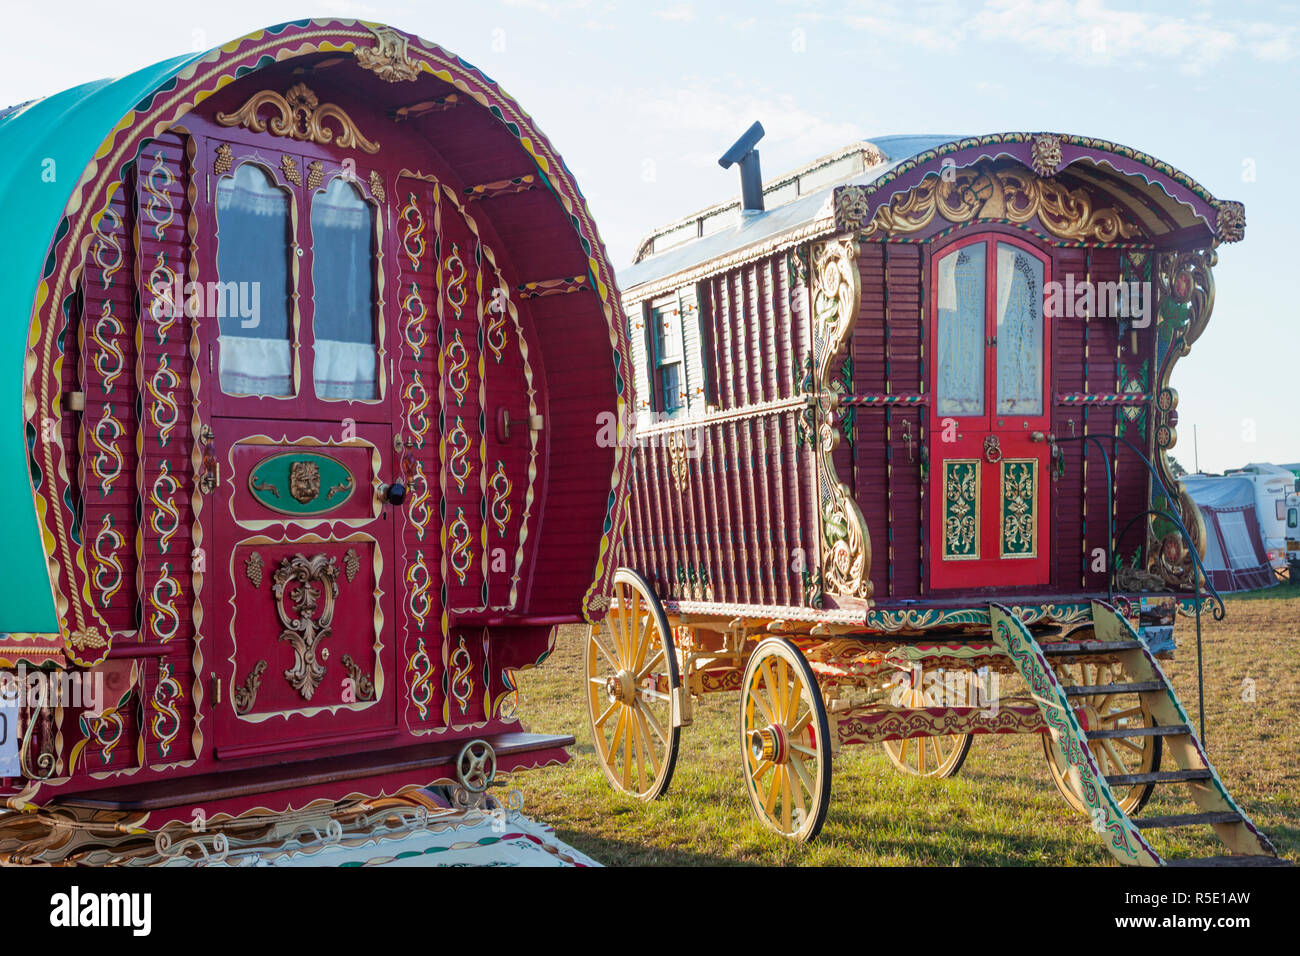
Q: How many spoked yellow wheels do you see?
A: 4